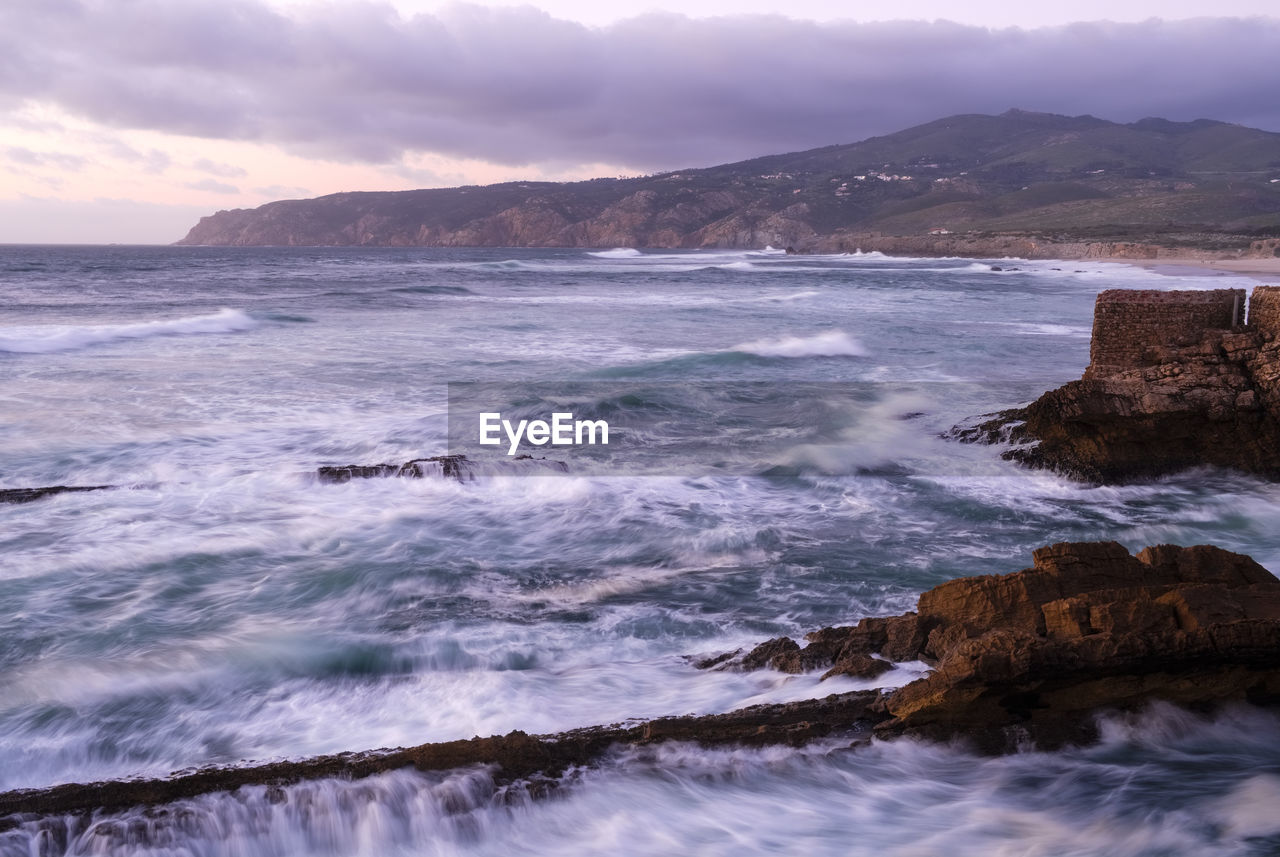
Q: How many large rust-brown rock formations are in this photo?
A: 2